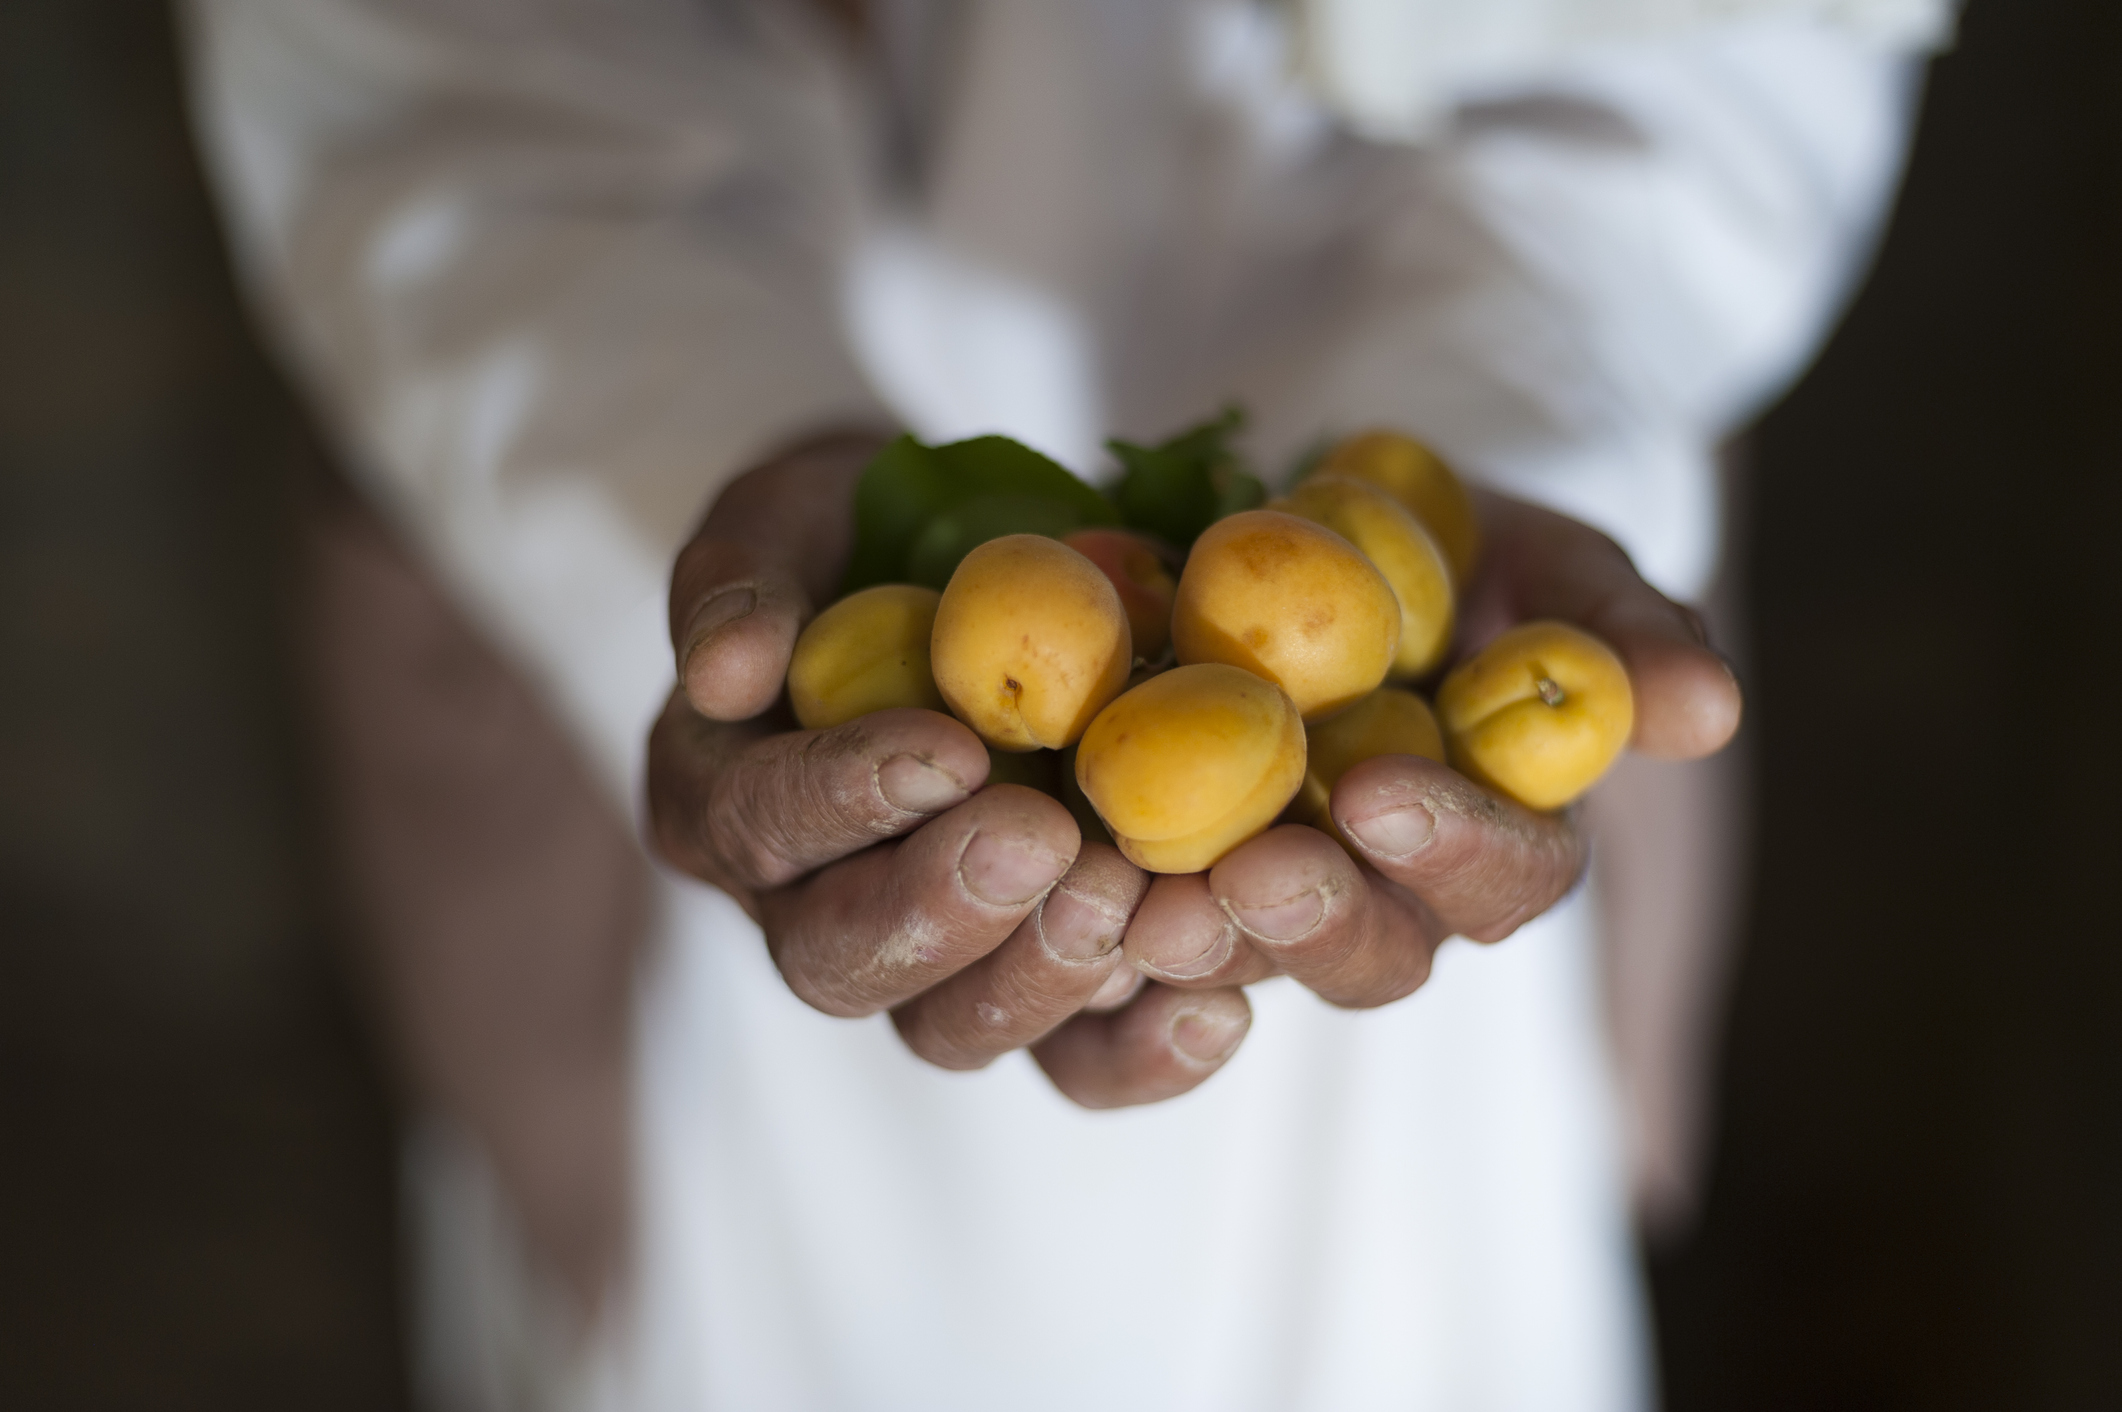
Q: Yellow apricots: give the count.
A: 8